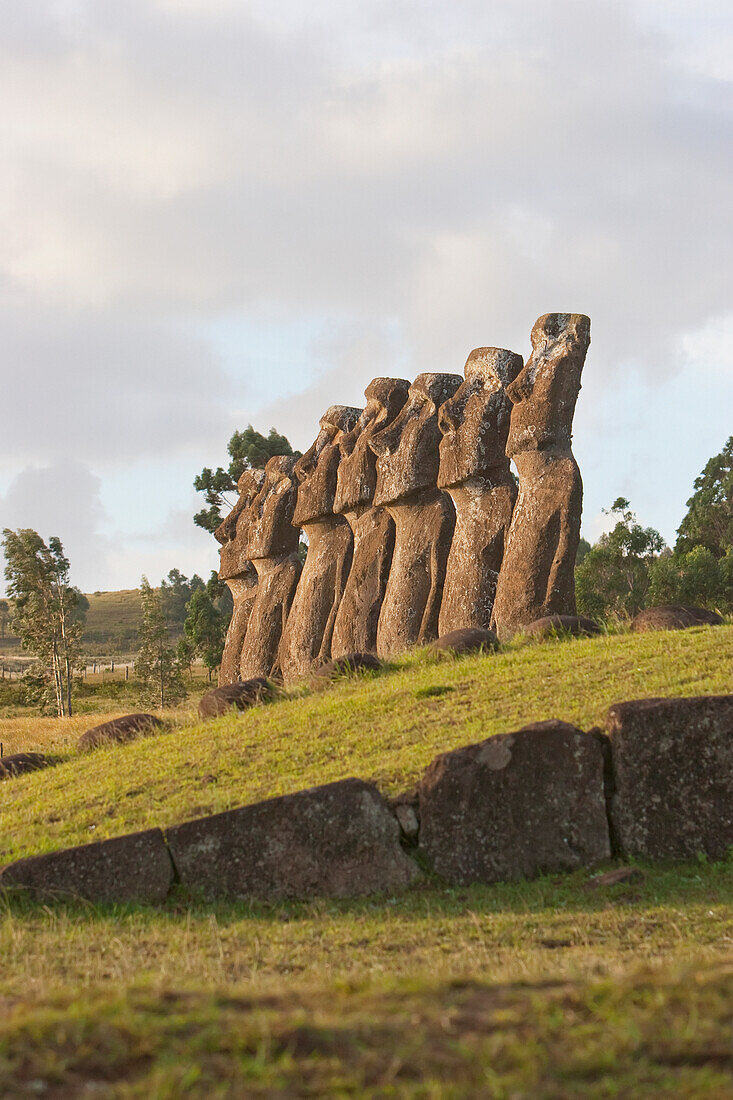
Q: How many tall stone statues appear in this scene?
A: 7